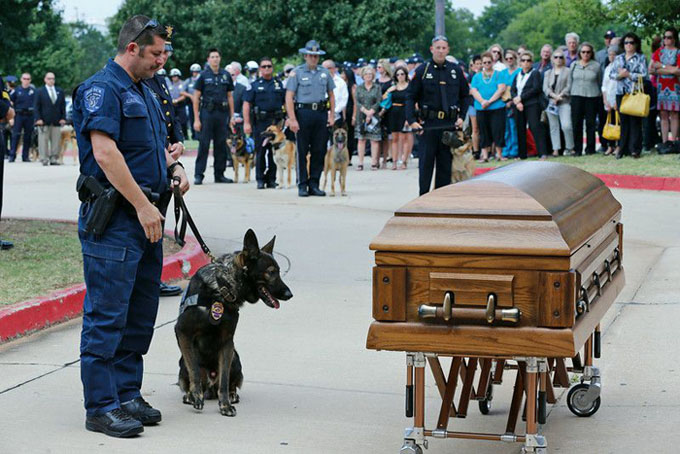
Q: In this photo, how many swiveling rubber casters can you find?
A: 4